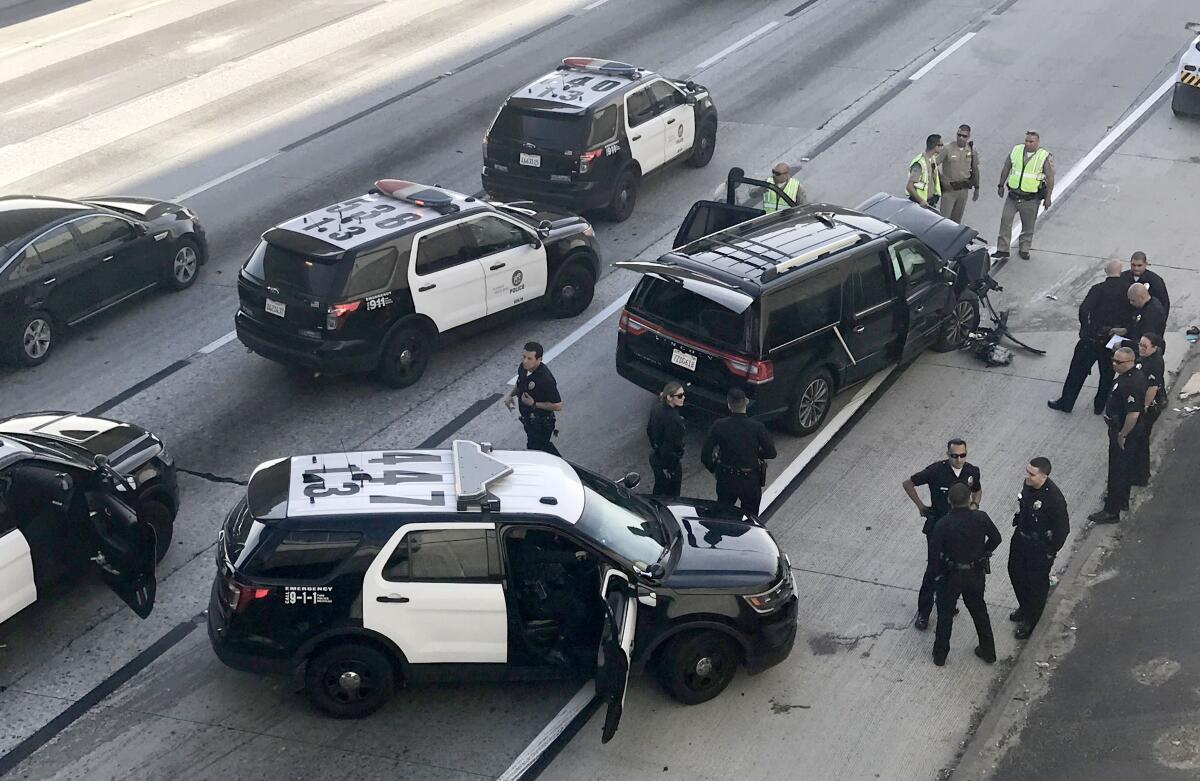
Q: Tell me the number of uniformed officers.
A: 15